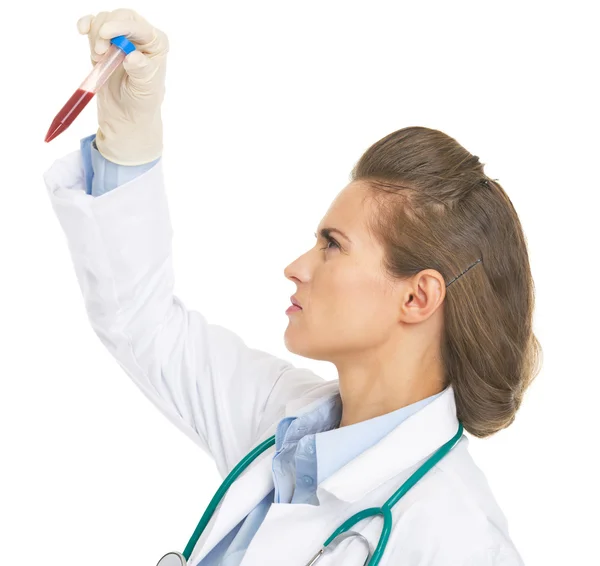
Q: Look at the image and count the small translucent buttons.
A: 2